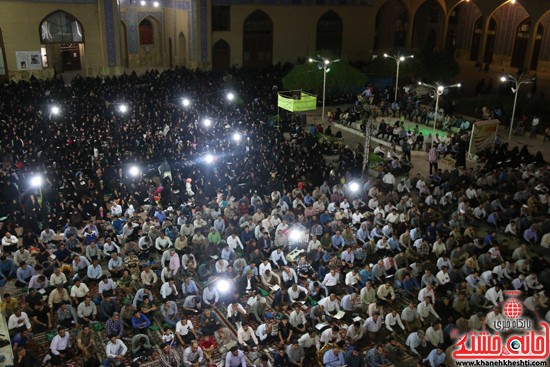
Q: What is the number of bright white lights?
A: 12